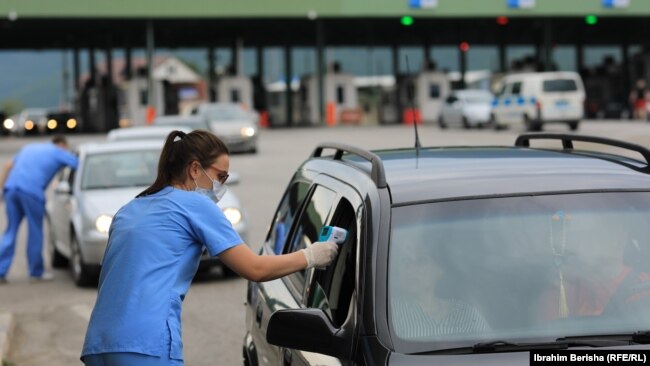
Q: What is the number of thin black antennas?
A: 1